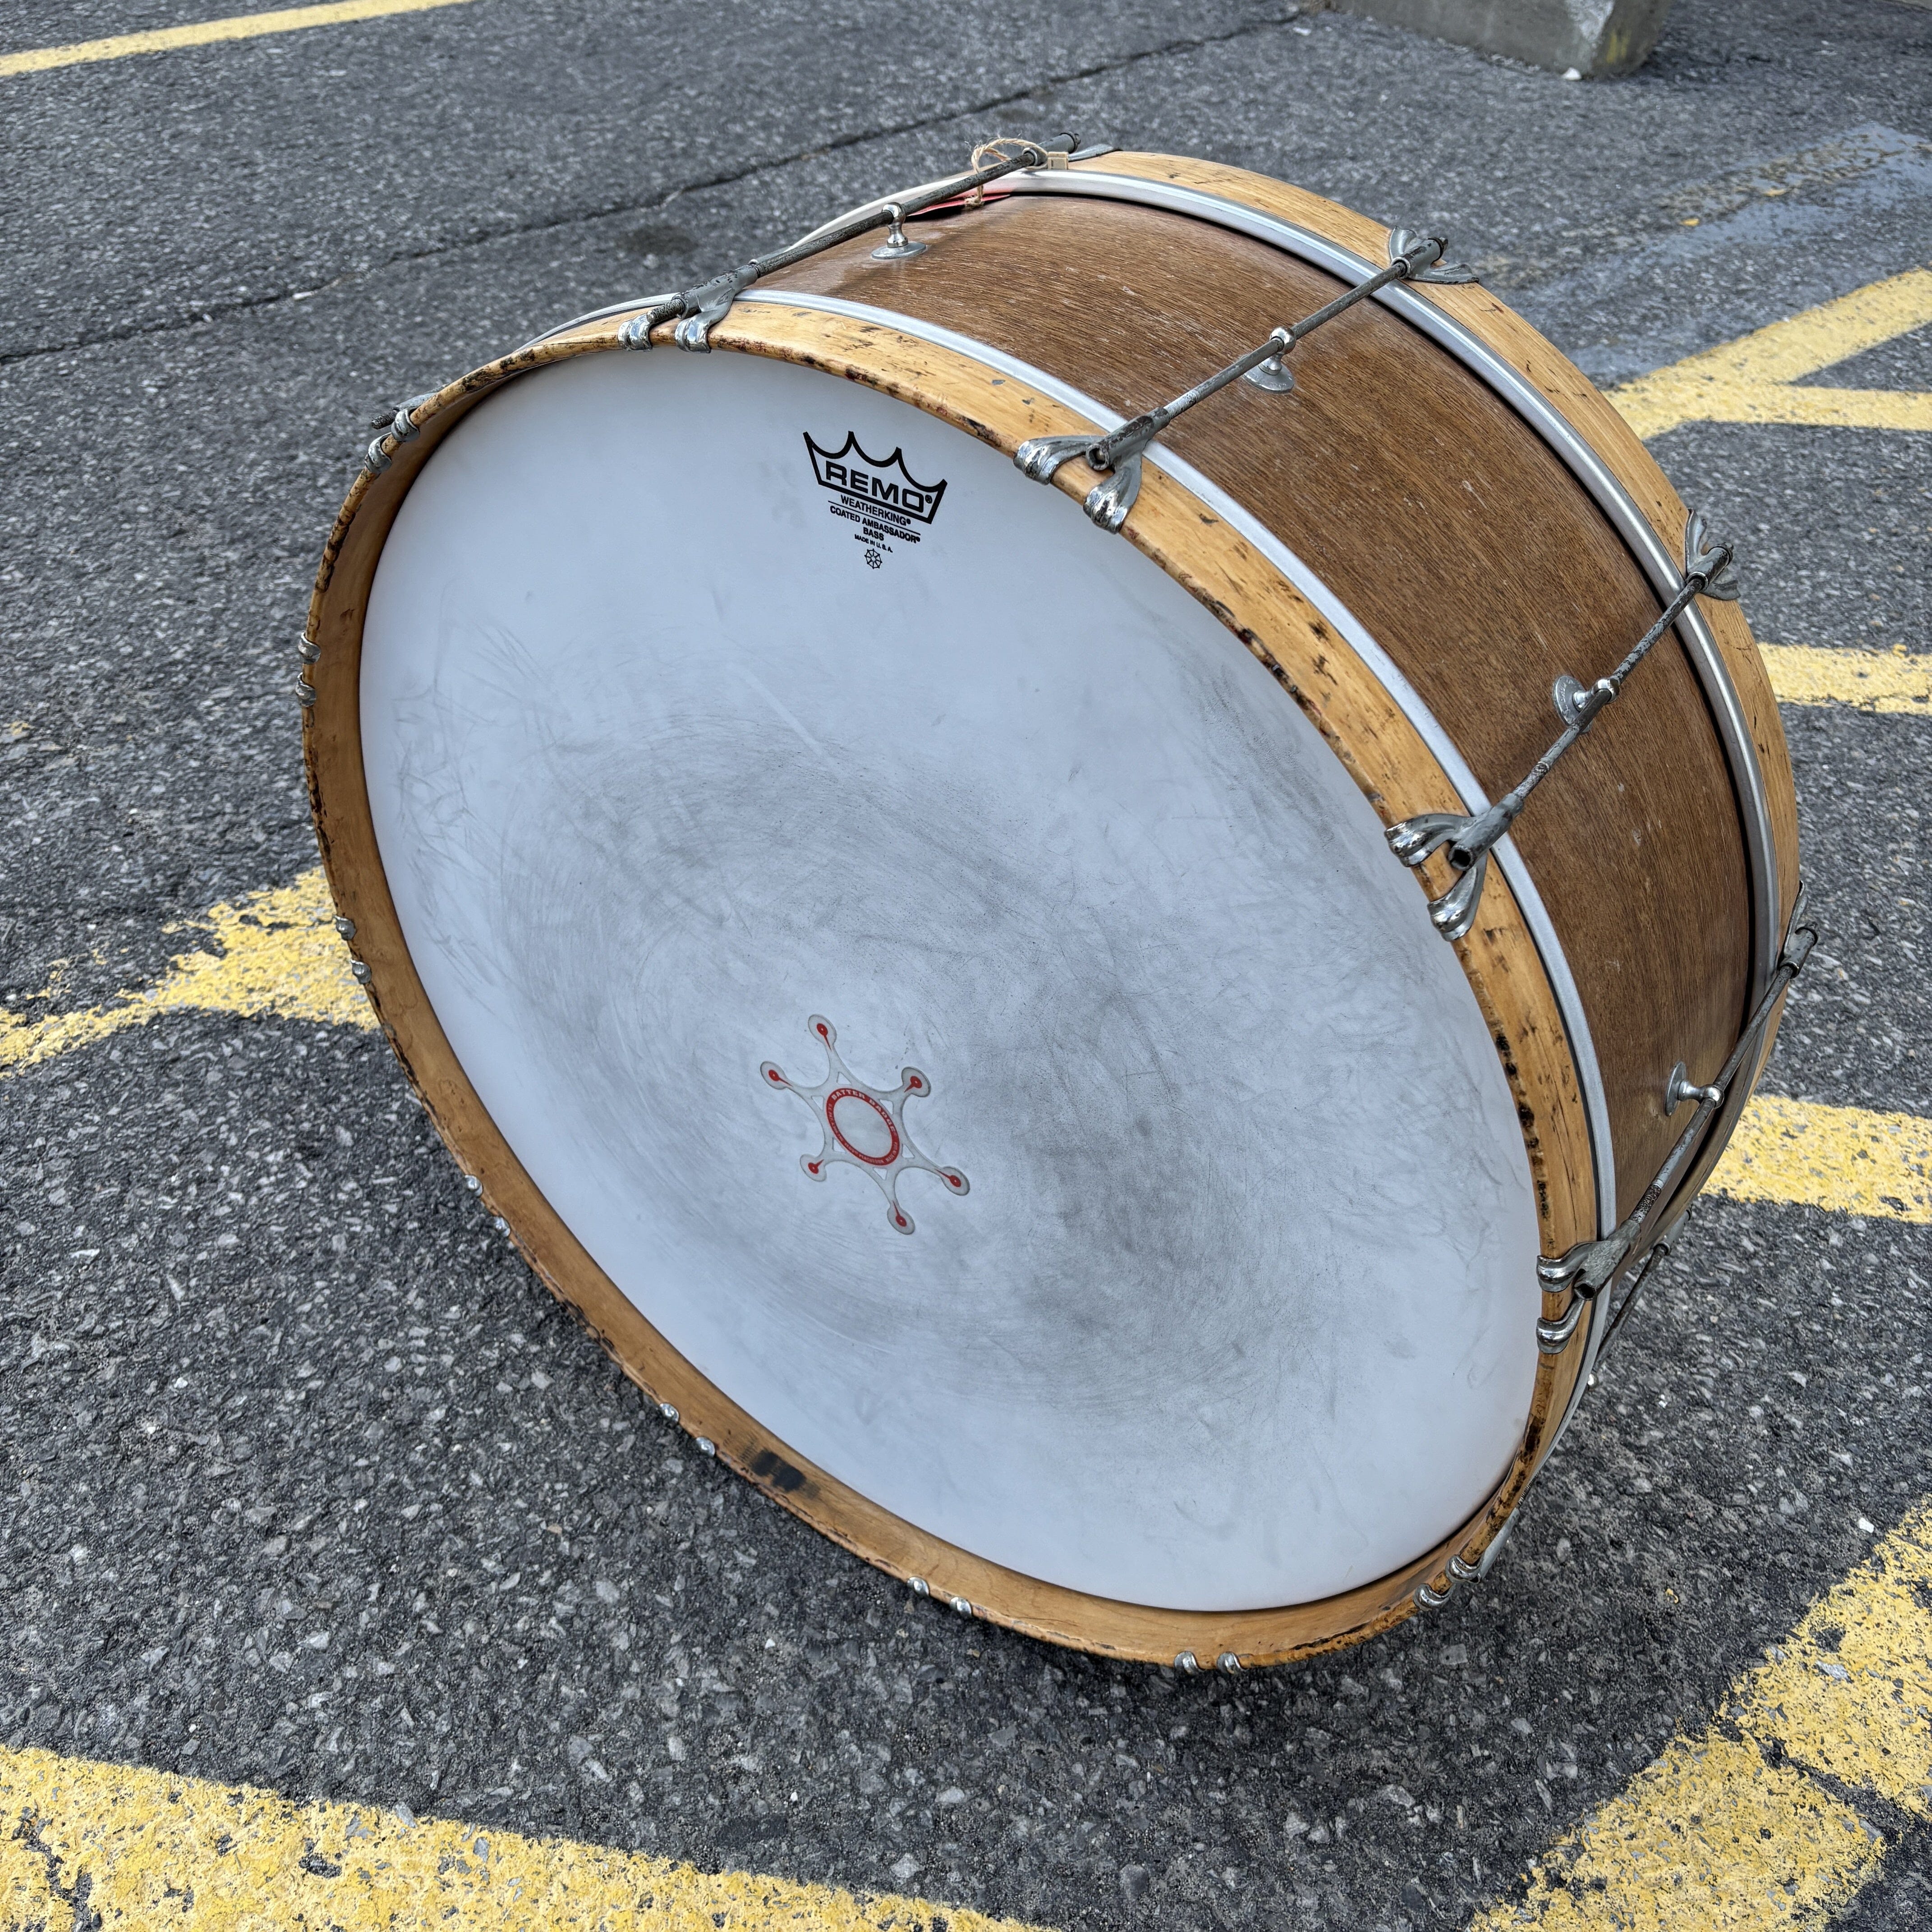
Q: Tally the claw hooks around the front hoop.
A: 12